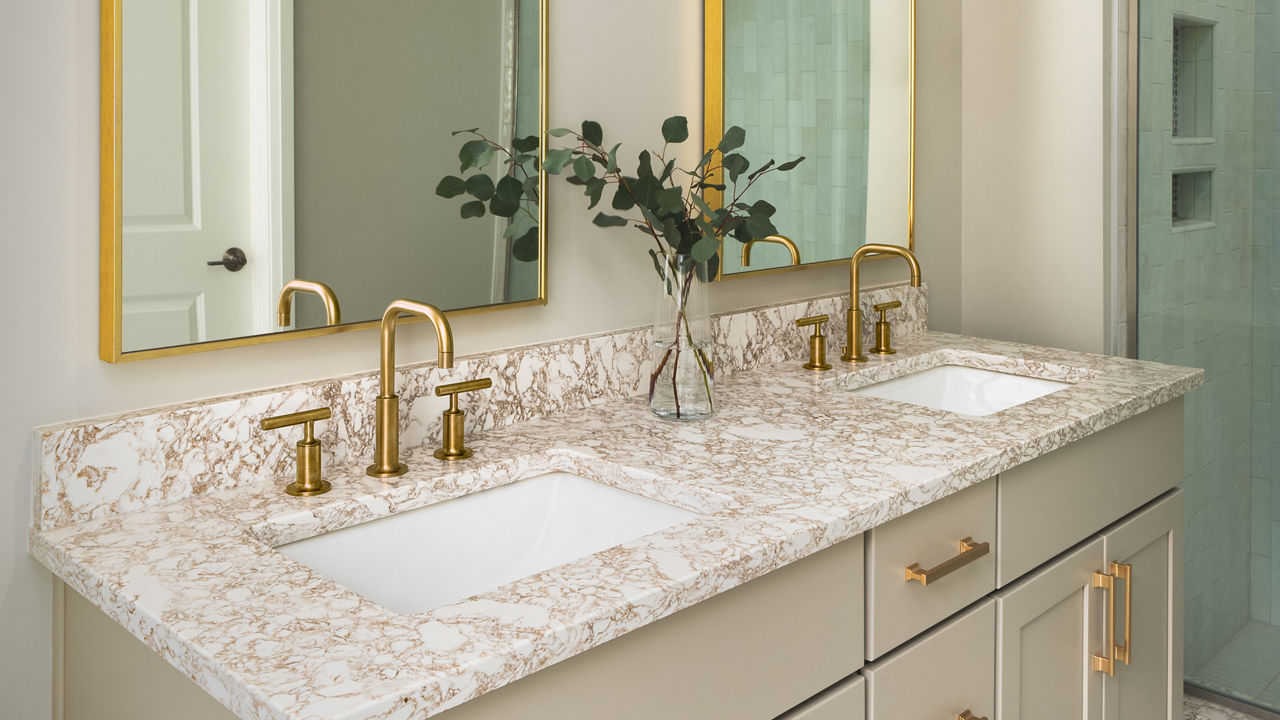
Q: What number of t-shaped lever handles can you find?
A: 4